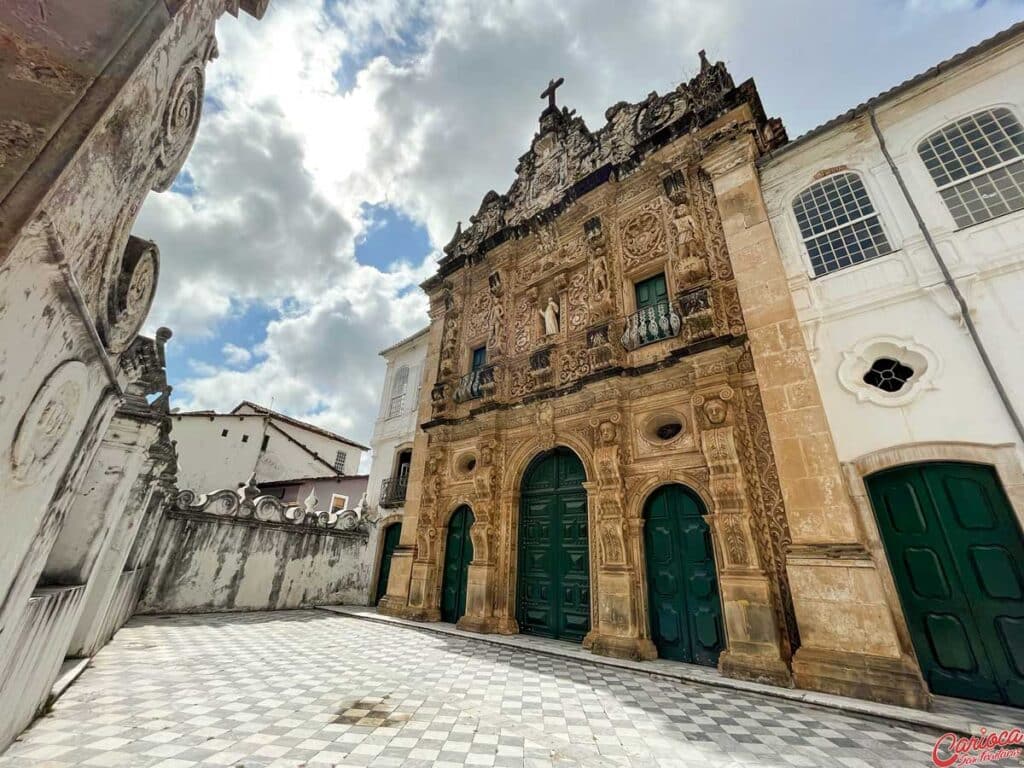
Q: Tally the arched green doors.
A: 5